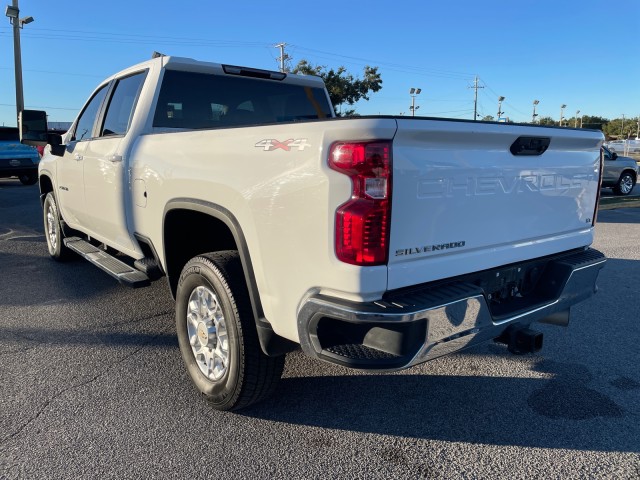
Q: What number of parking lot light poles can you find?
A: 6